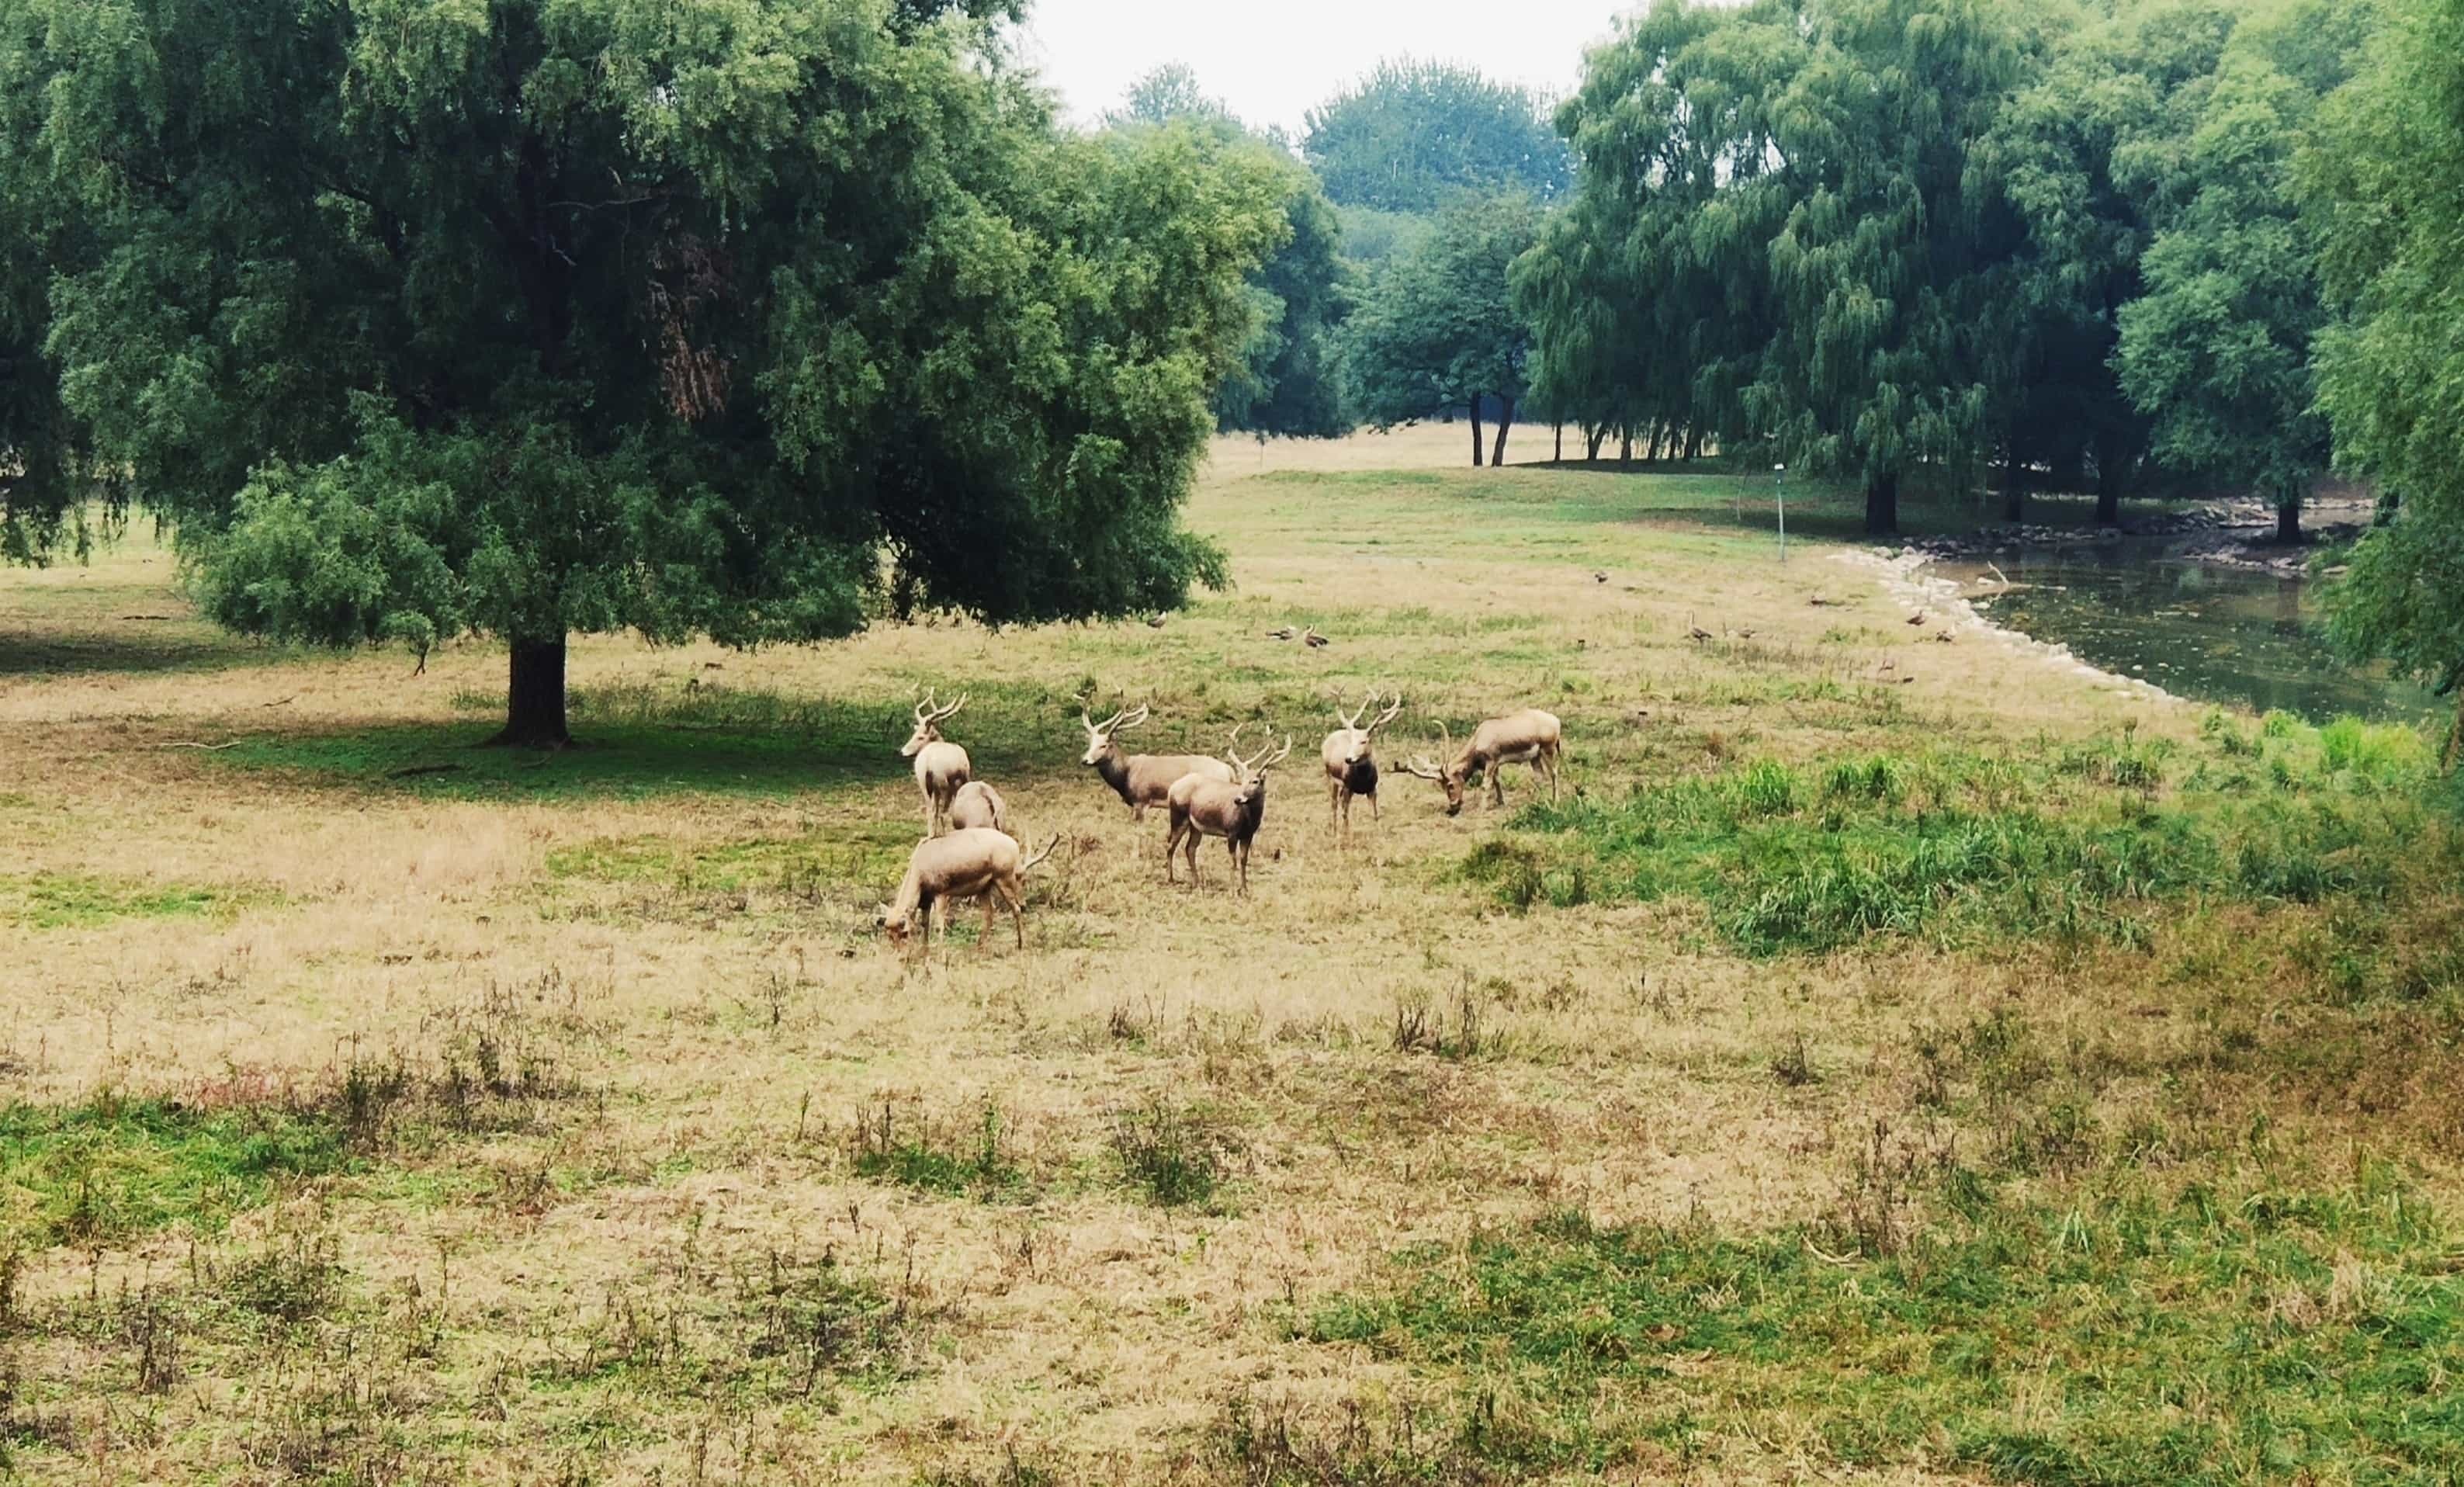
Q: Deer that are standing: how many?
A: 7